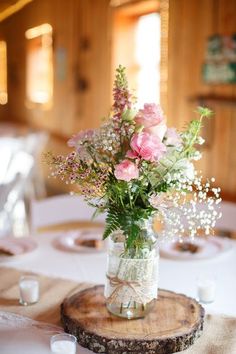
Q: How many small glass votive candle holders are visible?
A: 3